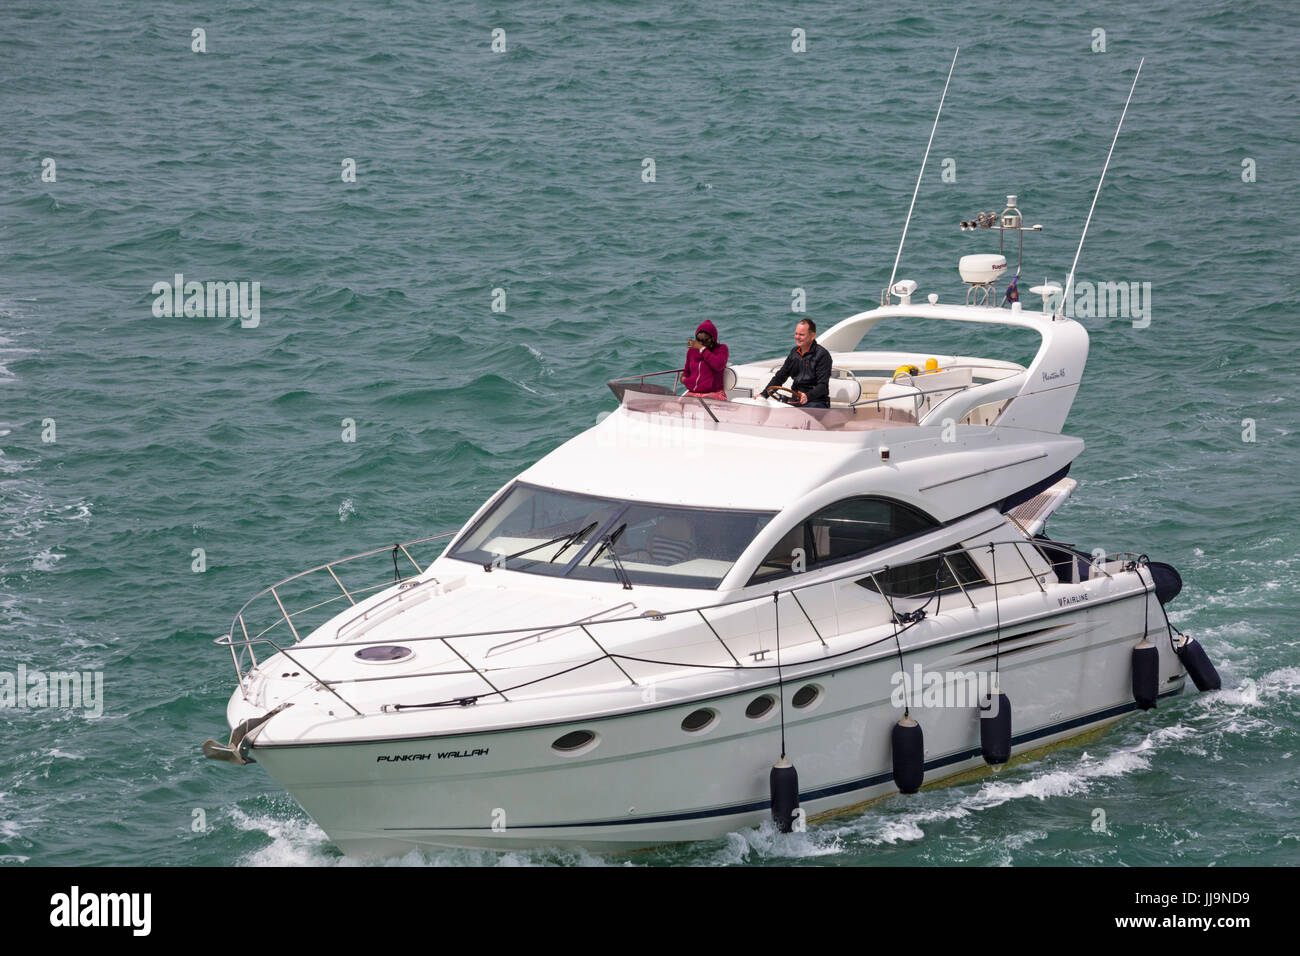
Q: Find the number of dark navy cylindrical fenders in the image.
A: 5